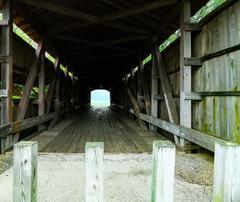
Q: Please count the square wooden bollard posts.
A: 4